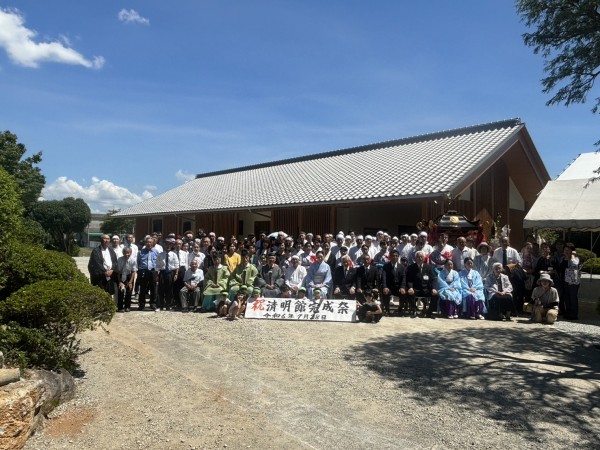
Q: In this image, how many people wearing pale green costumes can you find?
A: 2